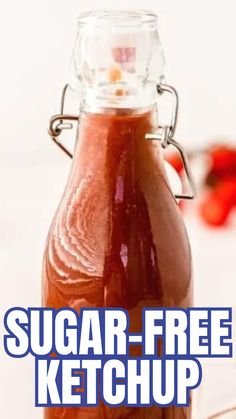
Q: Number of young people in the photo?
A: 0